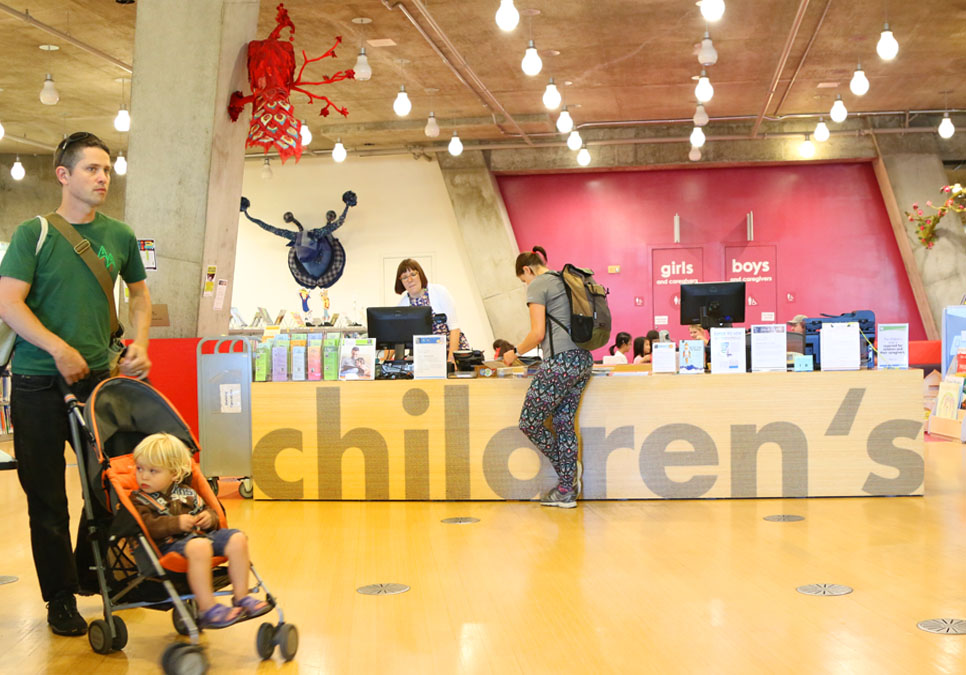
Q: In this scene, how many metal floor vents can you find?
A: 6